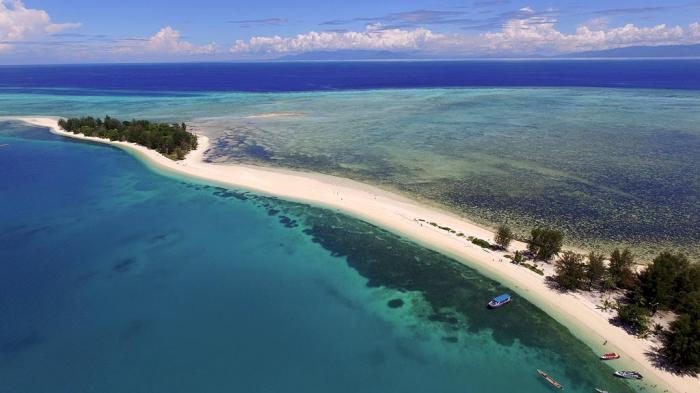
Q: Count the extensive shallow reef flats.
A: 1